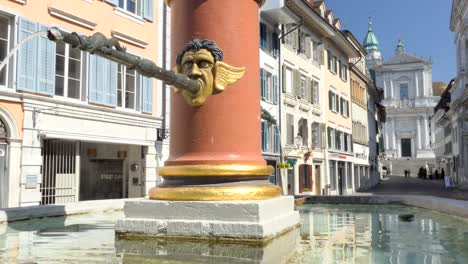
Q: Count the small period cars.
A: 0